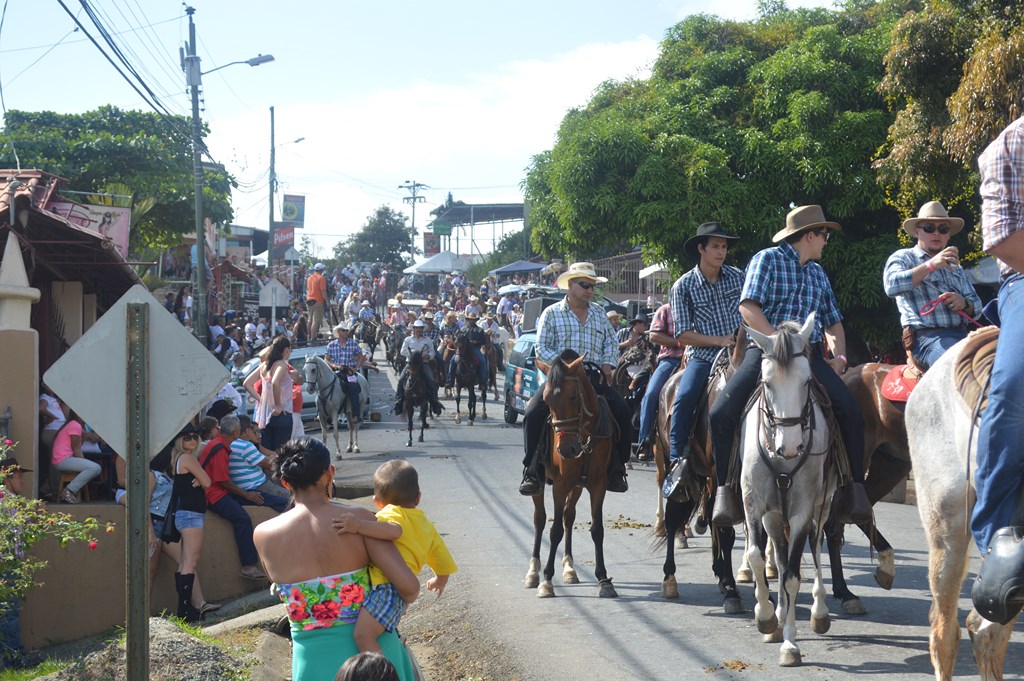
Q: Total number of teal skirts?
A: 1